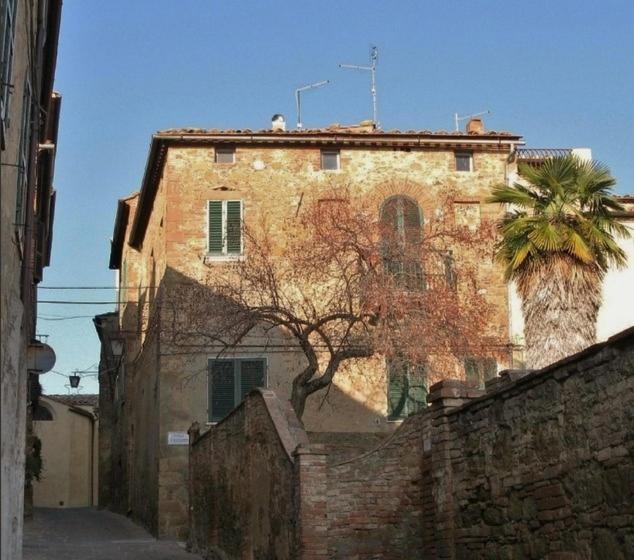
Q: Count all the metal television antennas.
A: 3